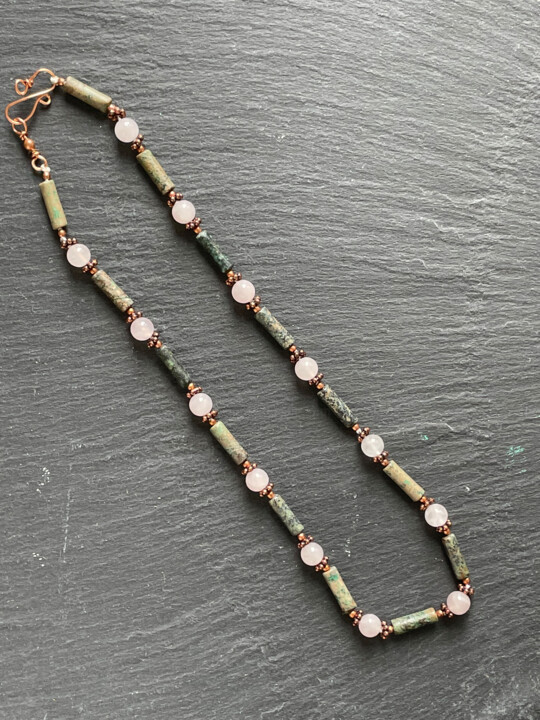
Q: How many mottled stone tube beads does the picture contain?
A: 14